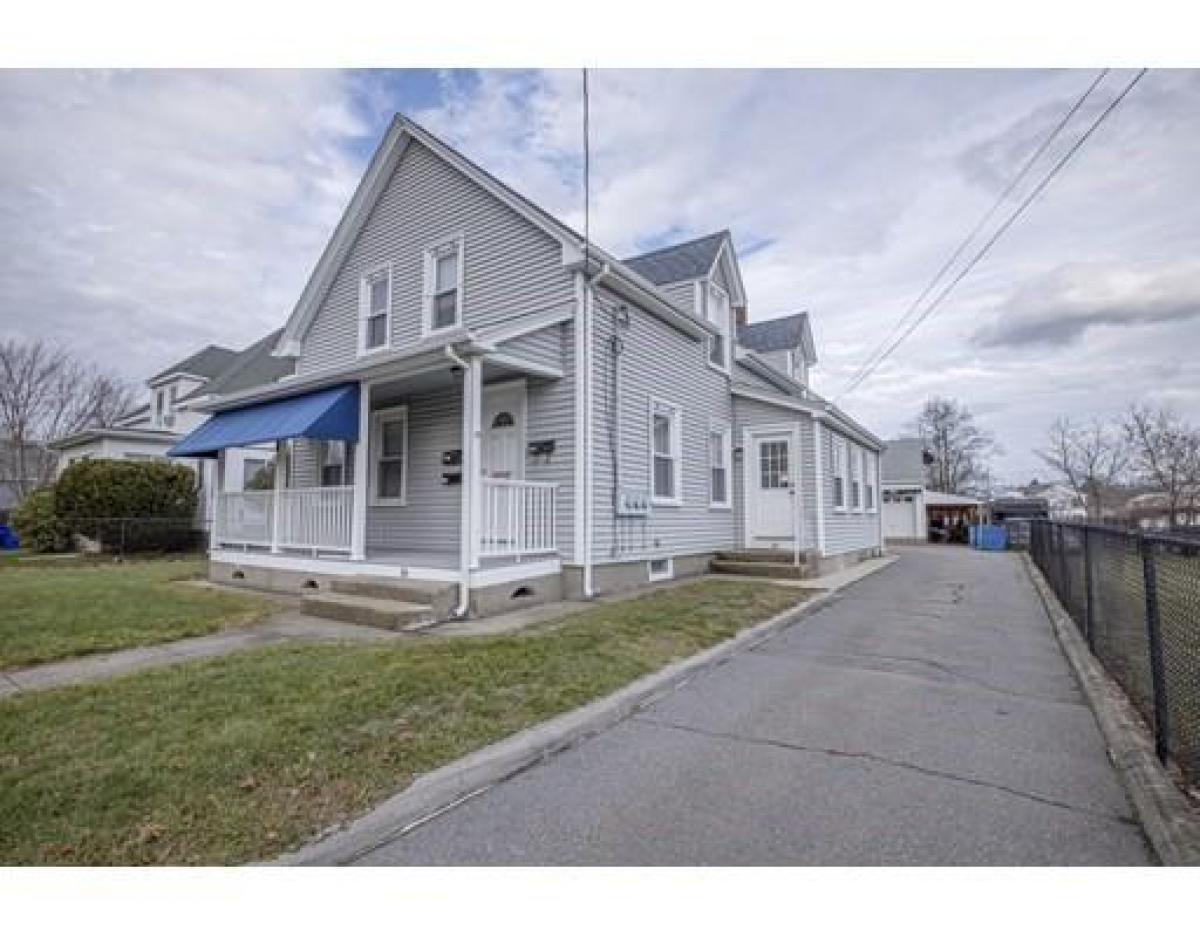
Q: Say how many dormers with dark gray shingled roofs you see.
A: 2